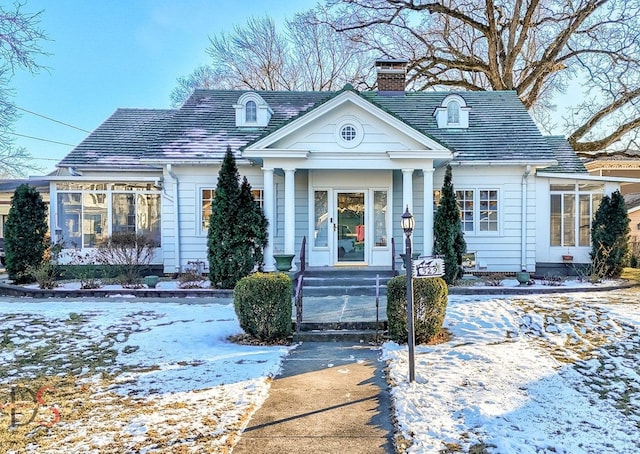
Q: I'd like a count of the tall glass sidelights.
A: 2